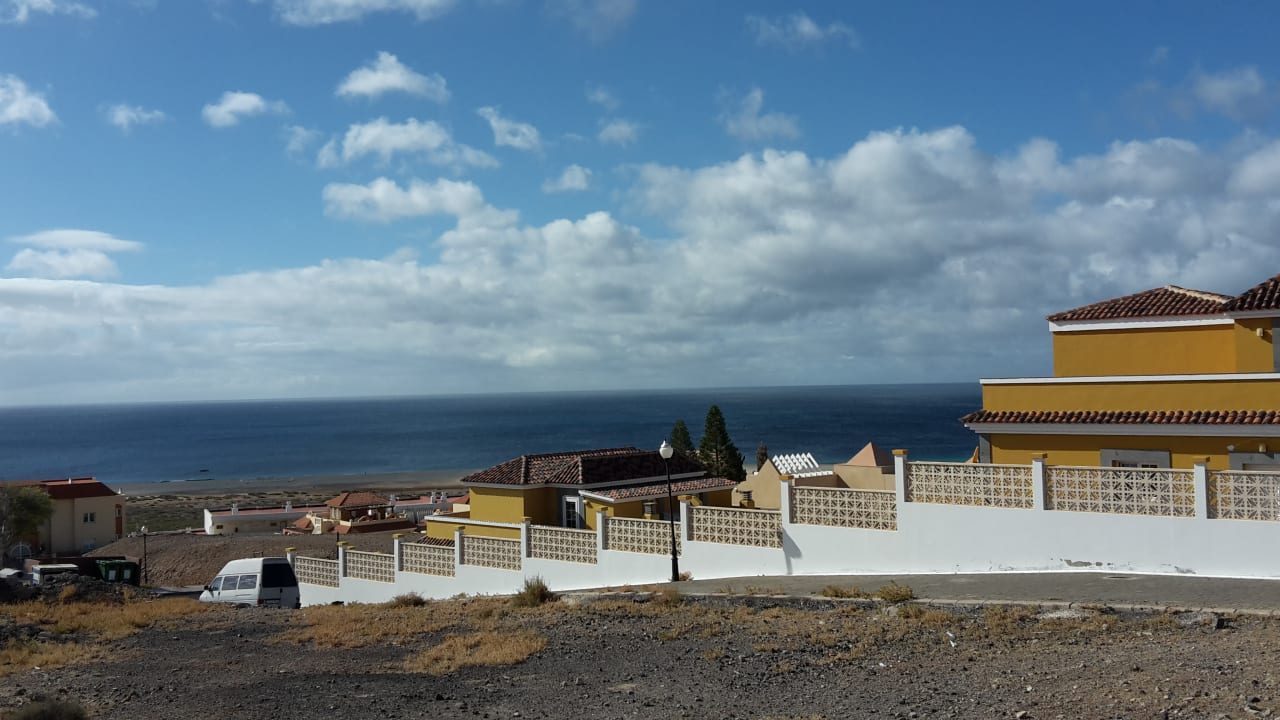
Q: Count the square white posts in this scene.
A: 11